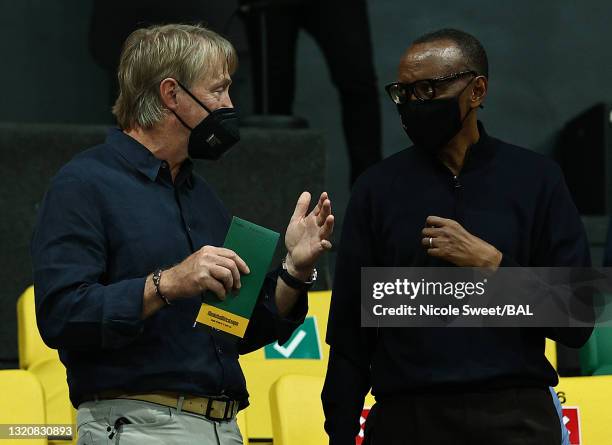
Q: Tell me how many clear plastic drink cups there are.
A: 0